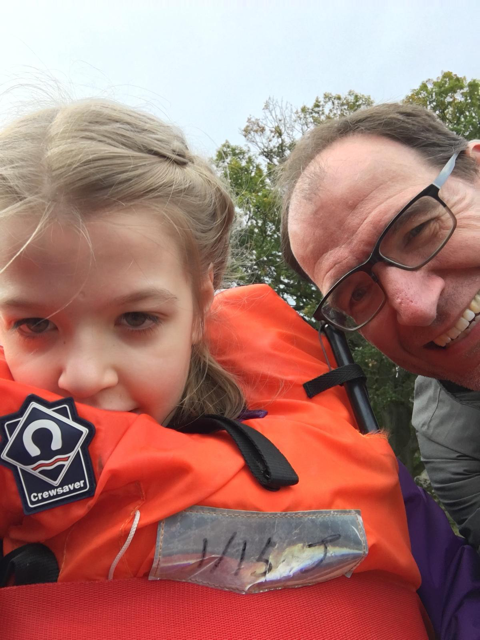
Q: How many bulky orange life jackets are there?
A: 1